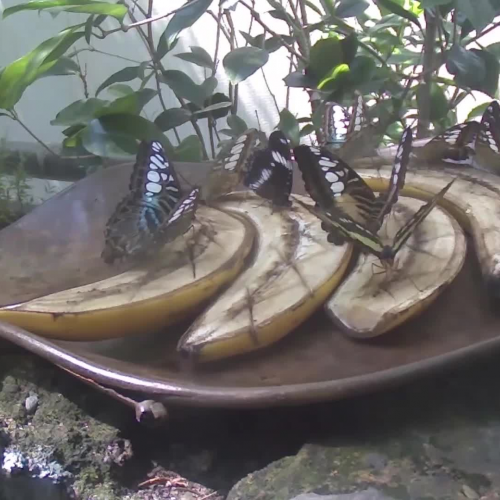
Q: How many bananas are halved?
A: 4